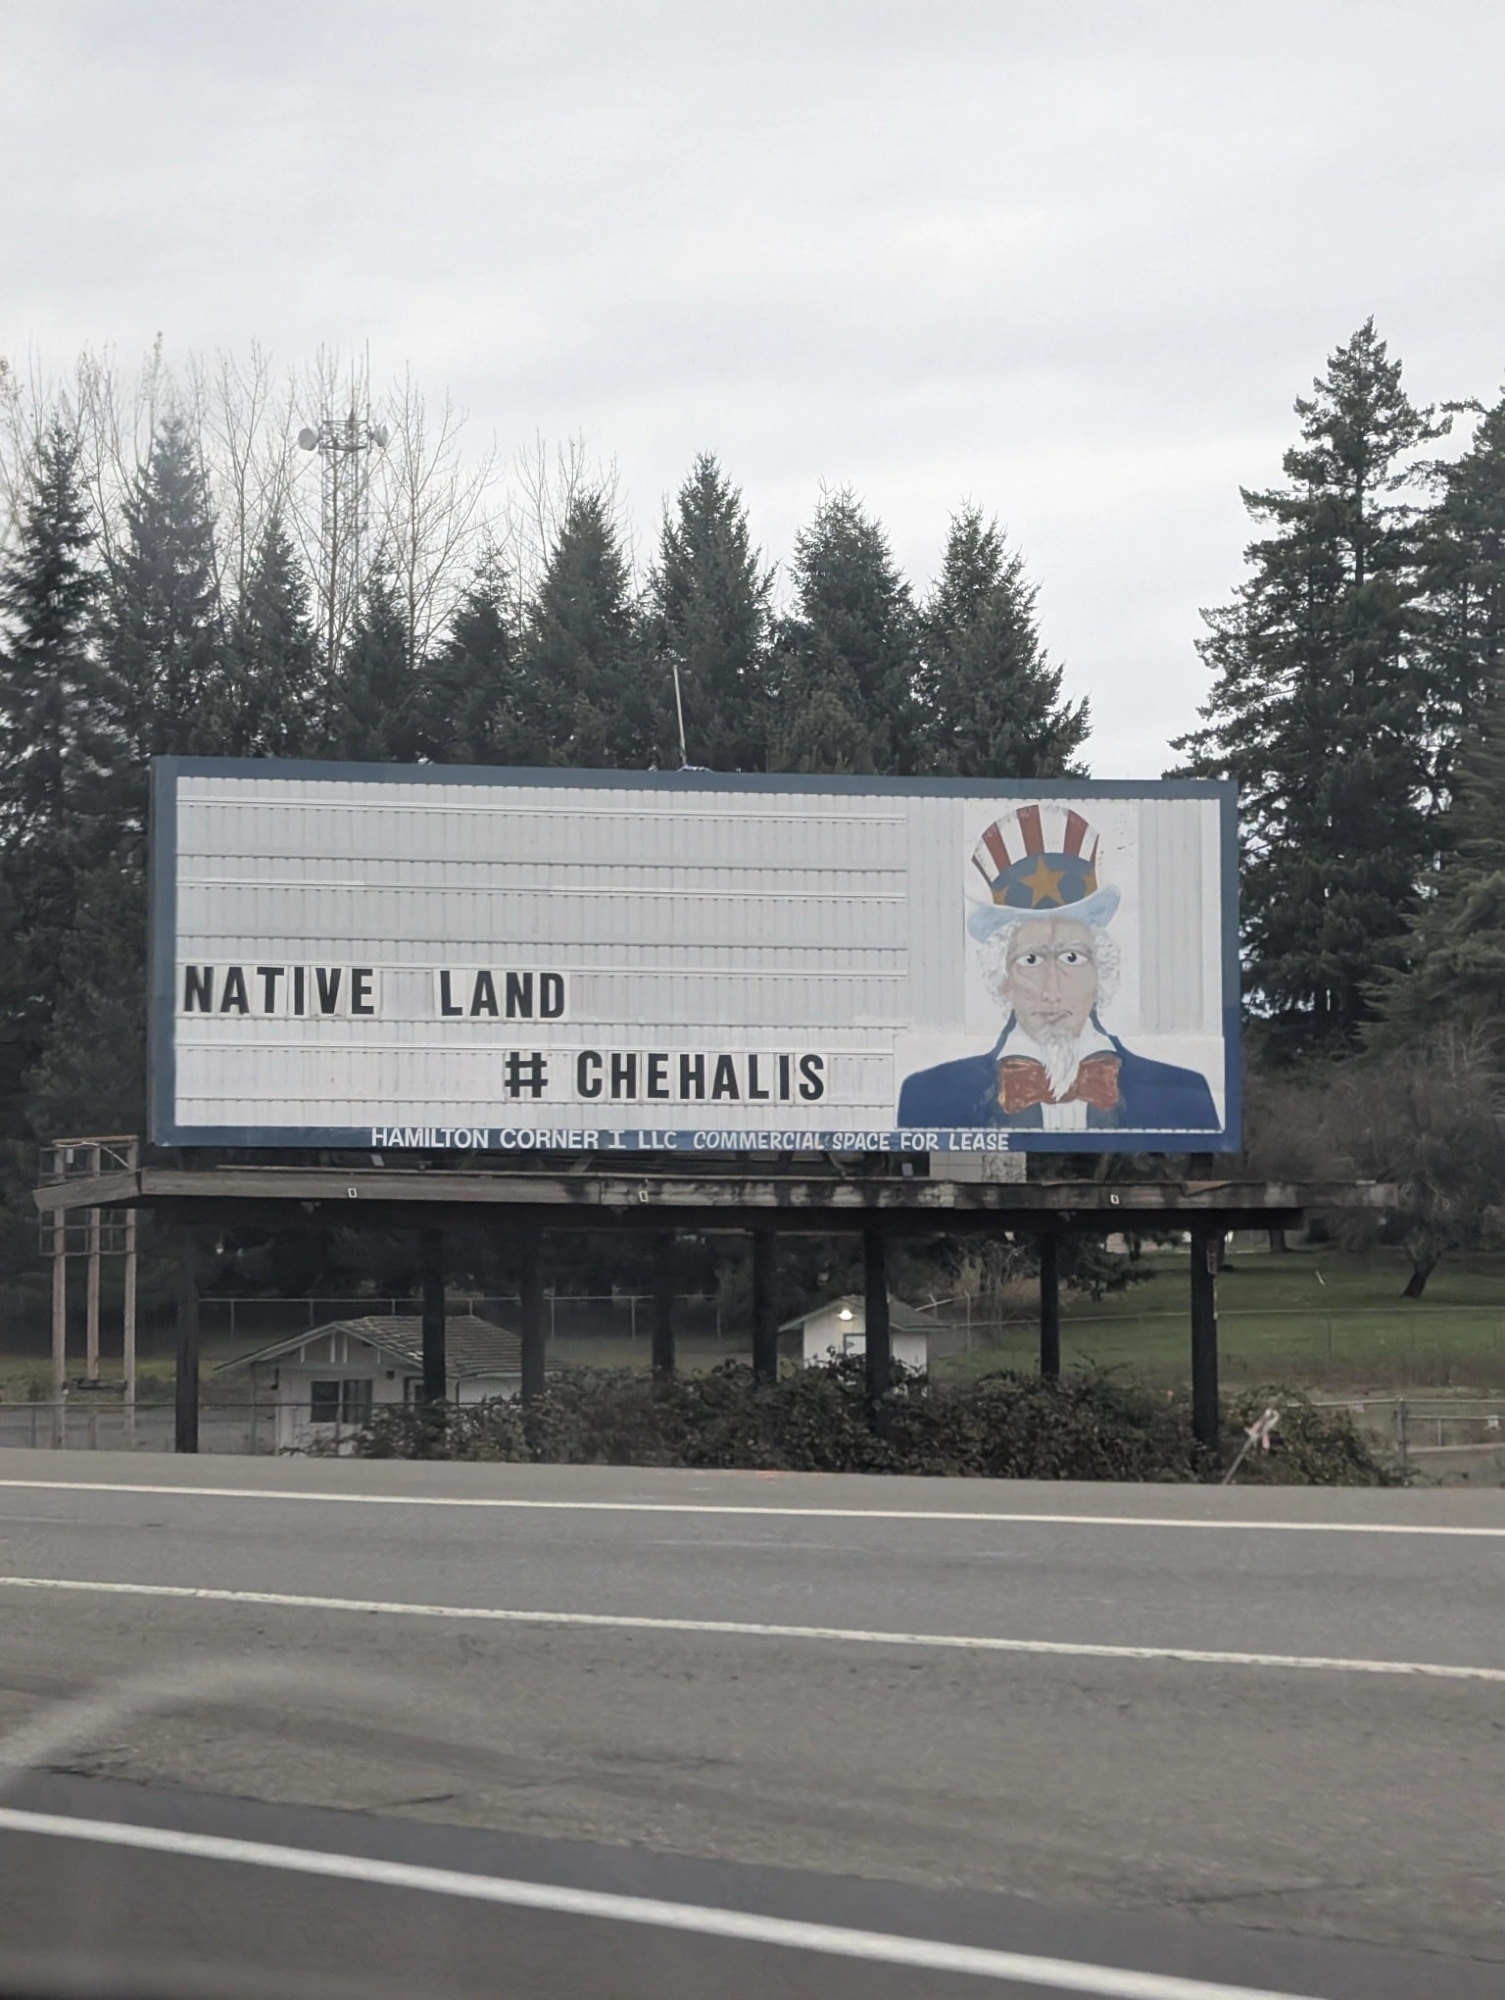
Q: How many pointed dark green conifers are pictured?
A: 11